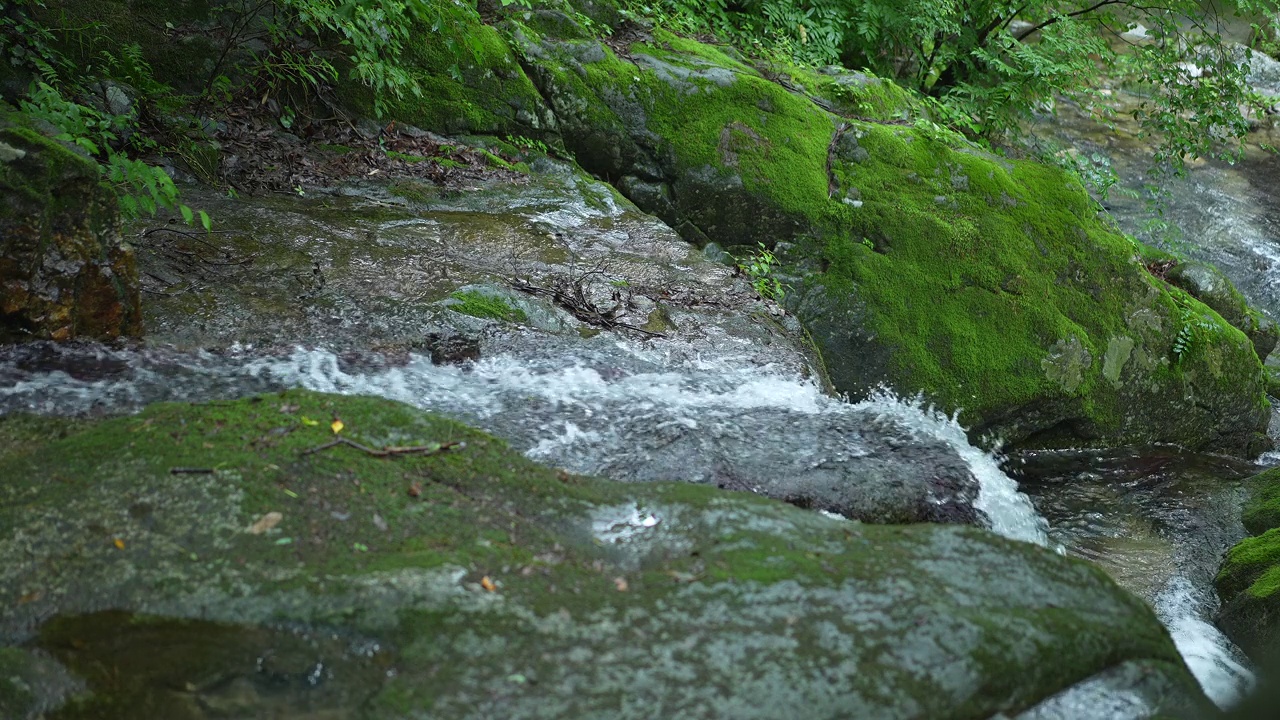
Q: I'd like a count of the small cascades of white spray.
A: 2